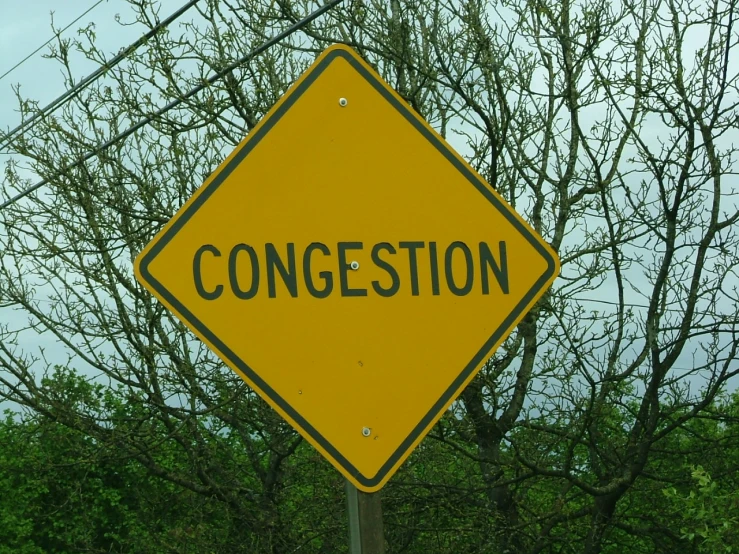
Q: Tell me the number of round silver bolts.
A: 3